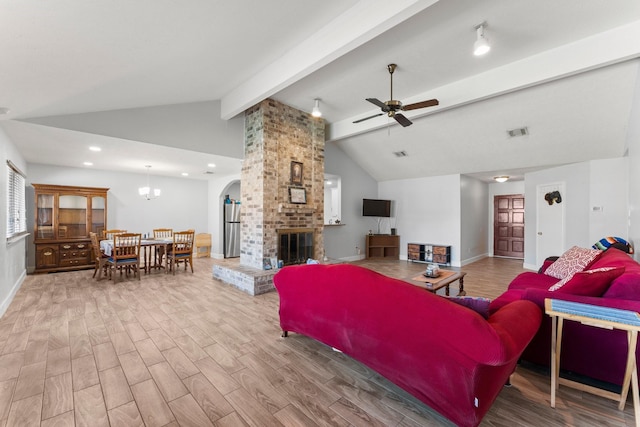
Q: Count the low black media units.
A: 1